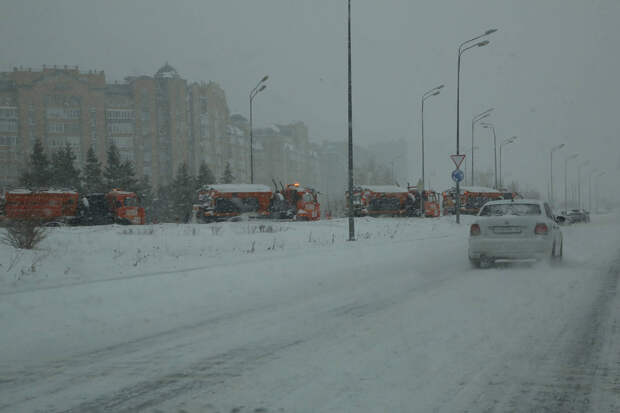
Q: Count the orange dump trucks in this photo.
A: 4